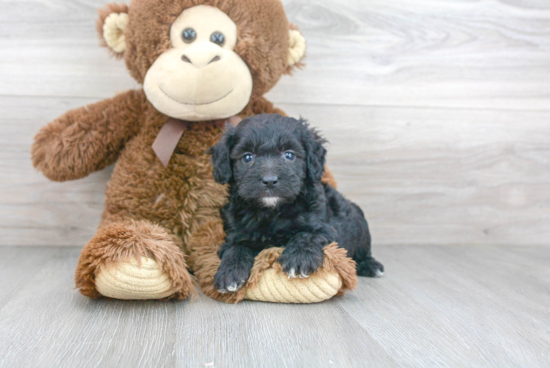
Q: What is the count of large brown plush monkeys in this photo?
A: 1